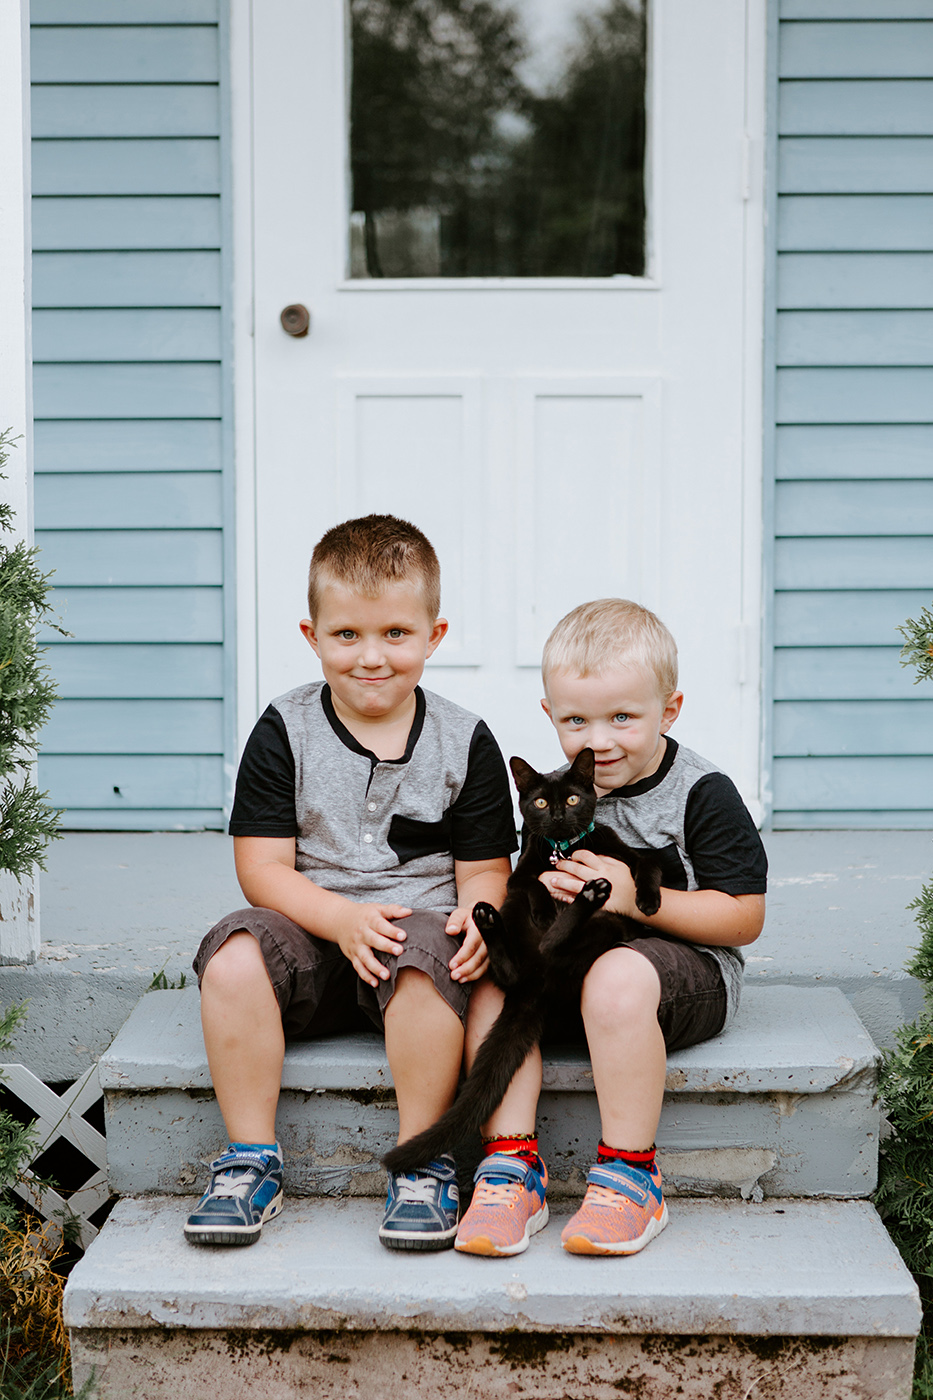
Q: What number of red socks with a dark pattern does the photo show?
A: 2